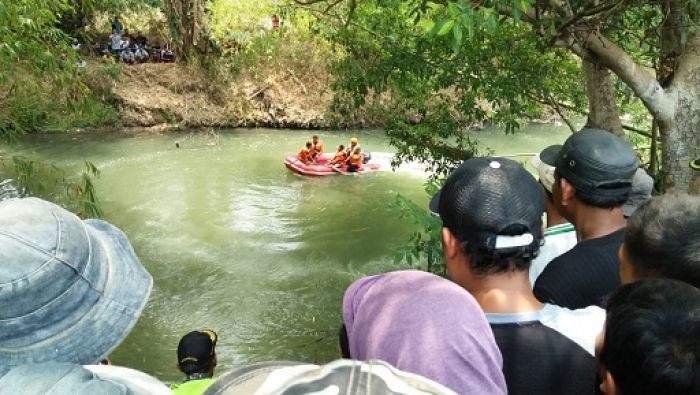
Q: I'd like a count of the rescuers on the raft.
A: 5